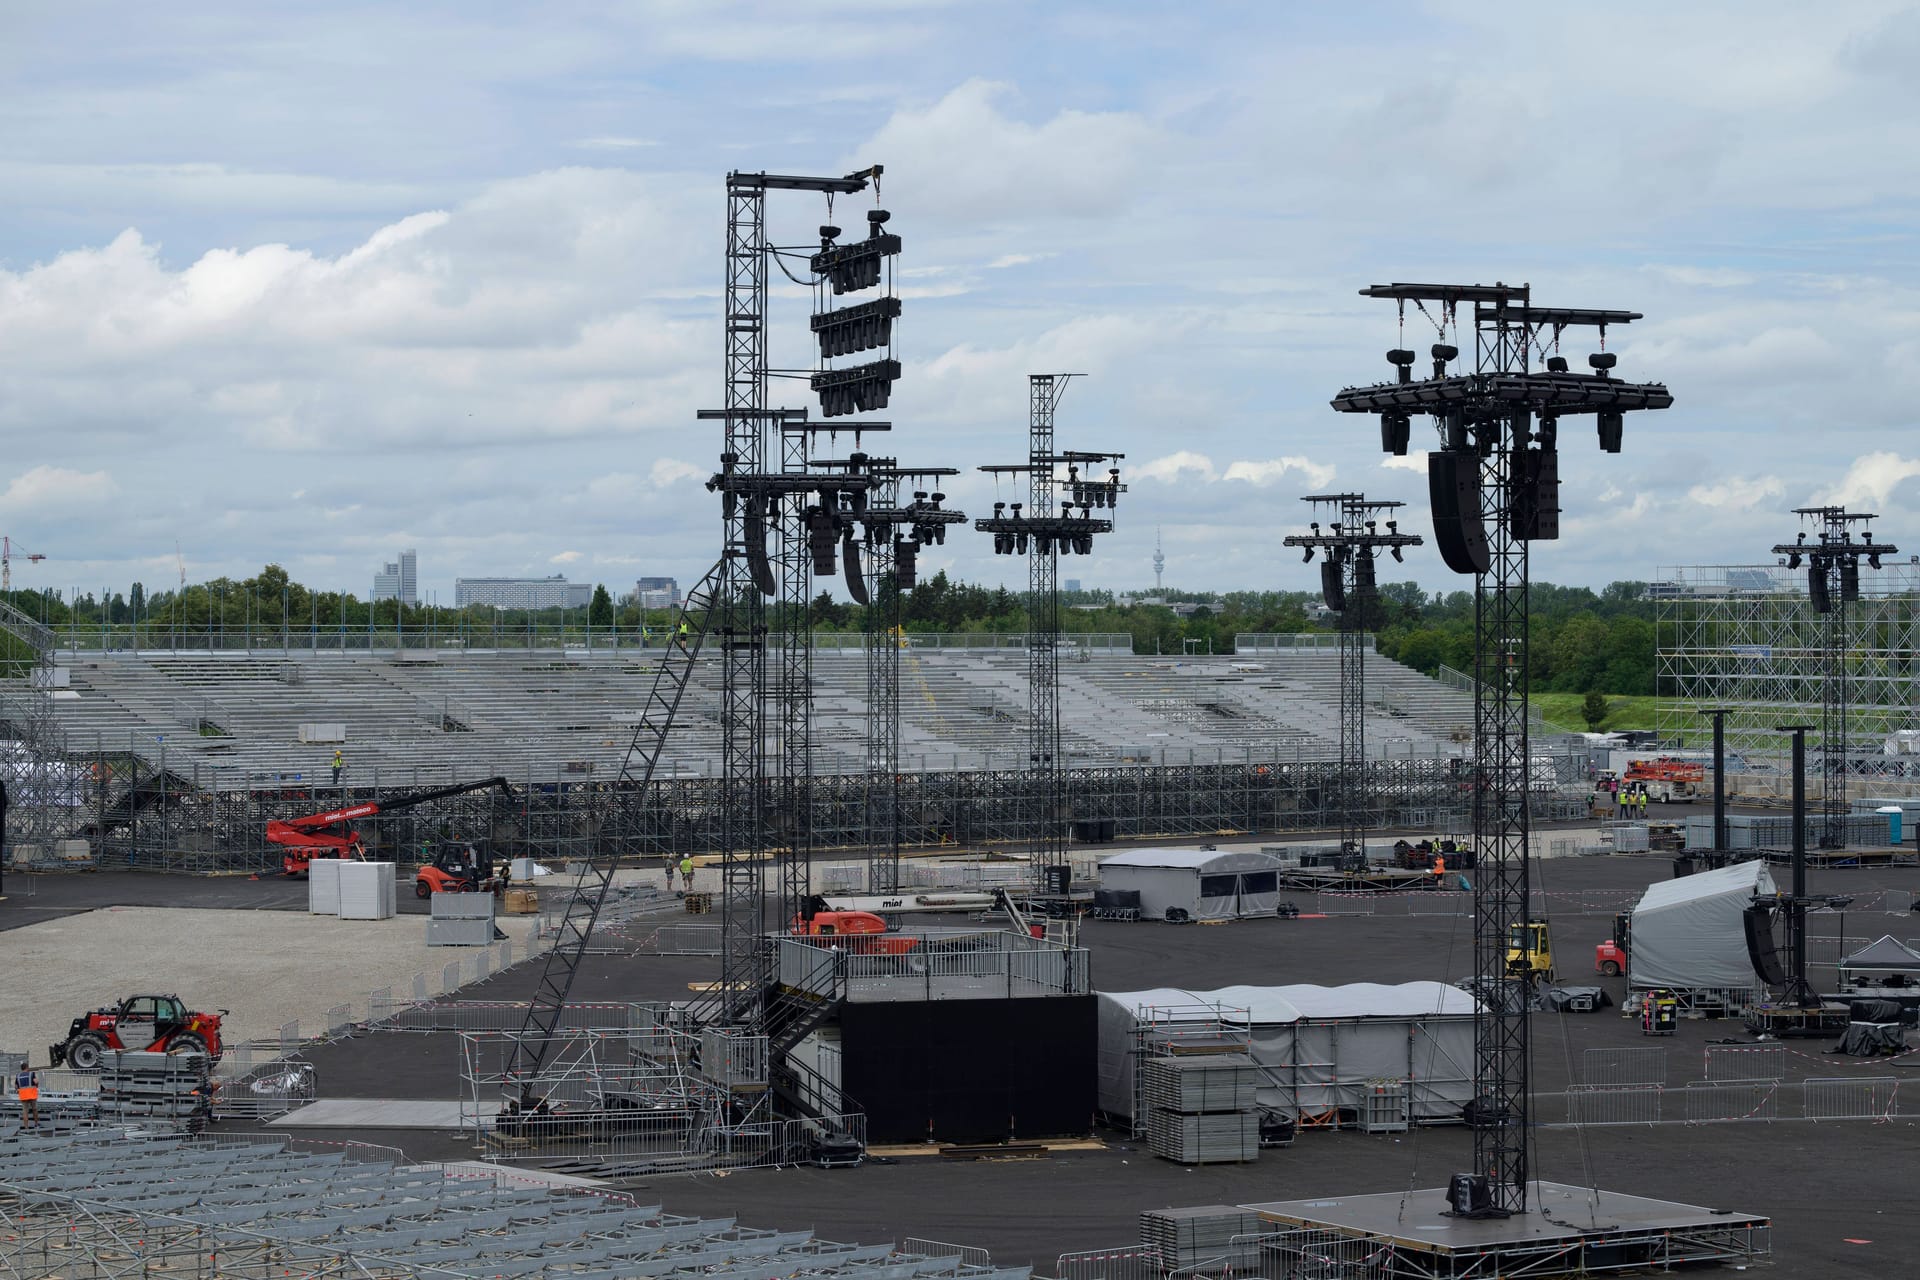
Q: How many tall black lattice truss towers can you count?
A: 7